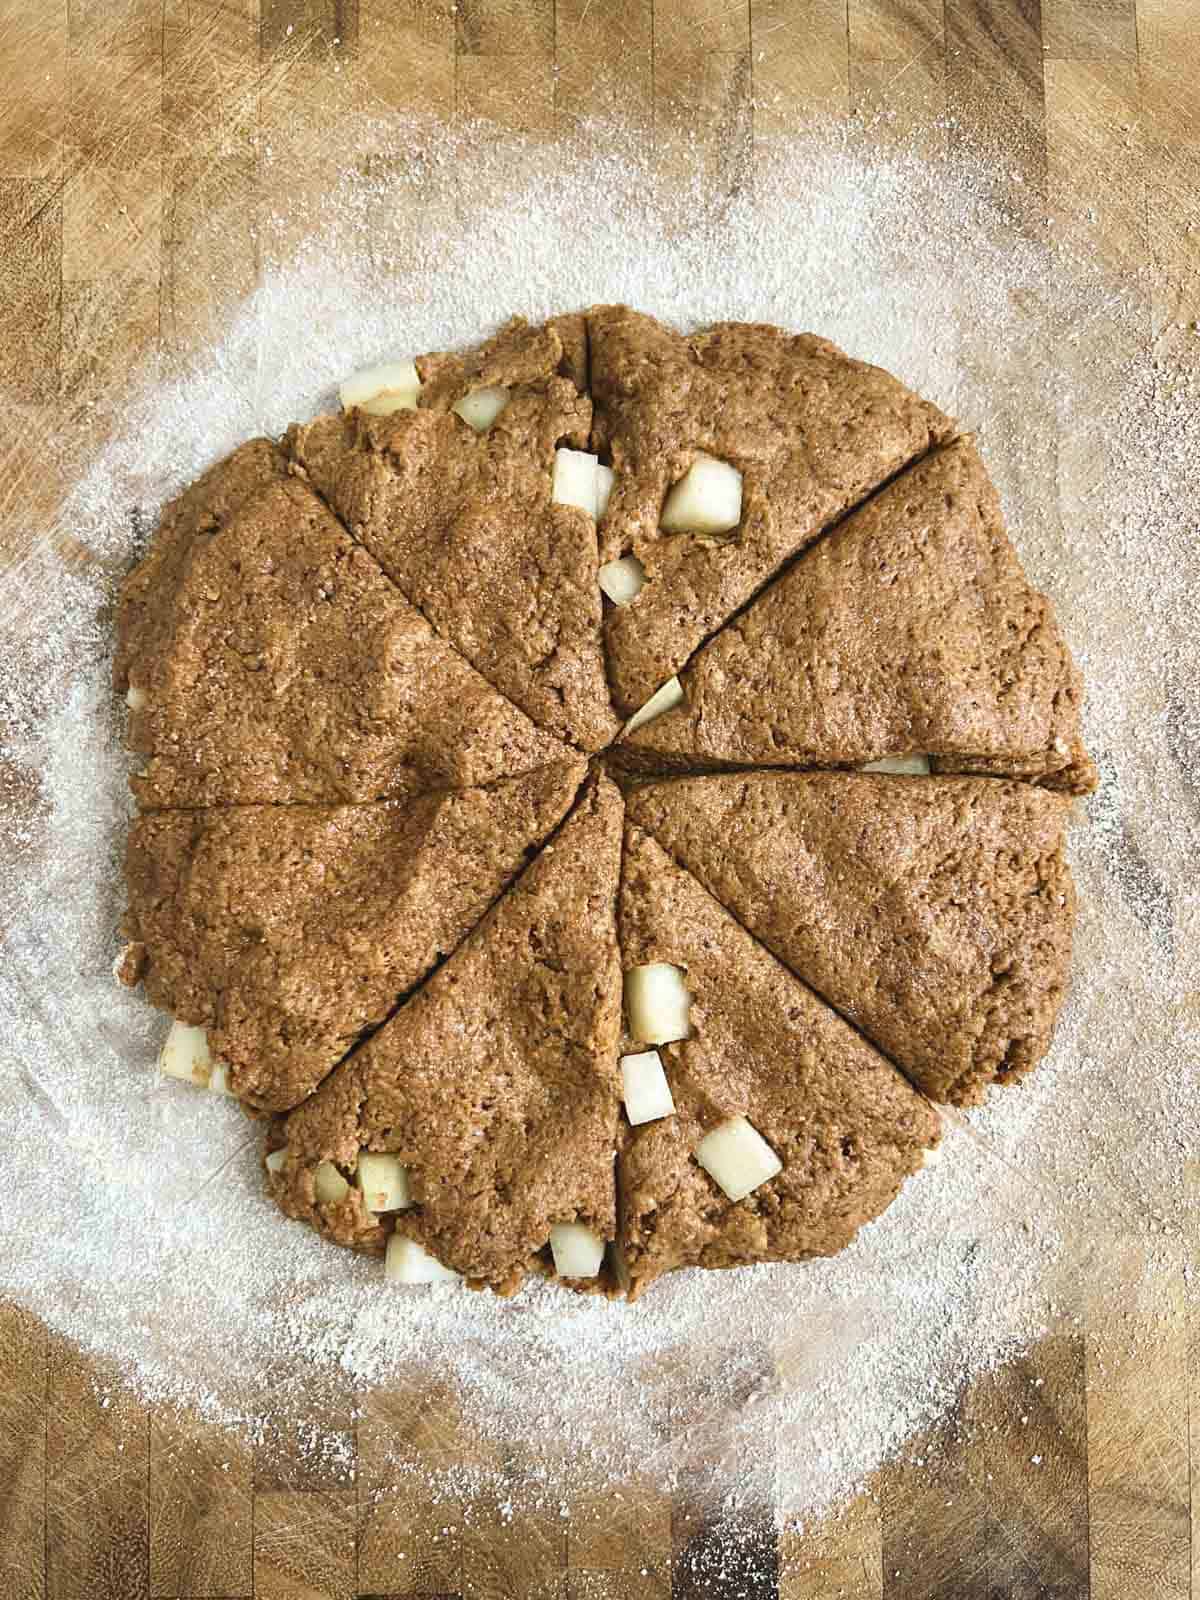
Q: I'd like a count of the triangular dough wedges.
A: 8